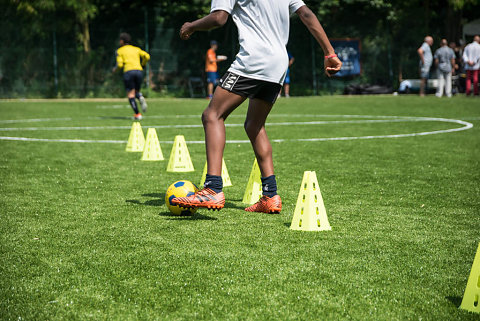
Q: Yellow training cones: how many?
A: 7